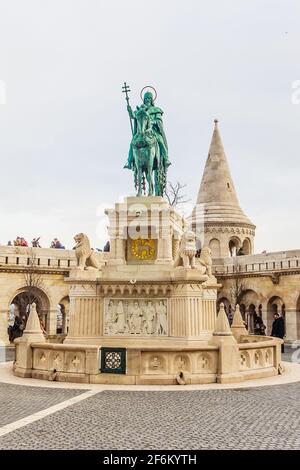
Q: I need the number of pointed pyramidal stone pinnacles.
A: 3